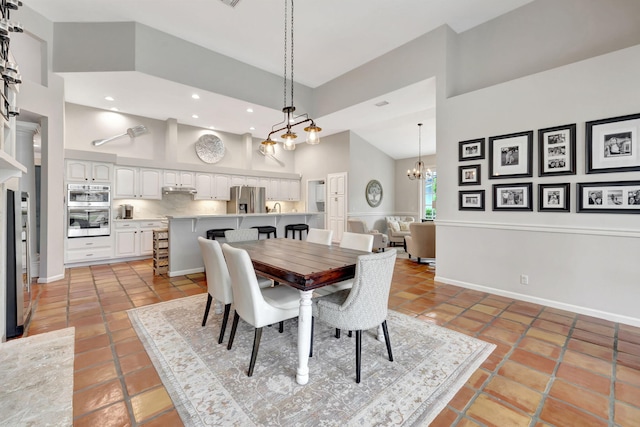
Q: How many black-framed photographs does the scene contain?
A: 9